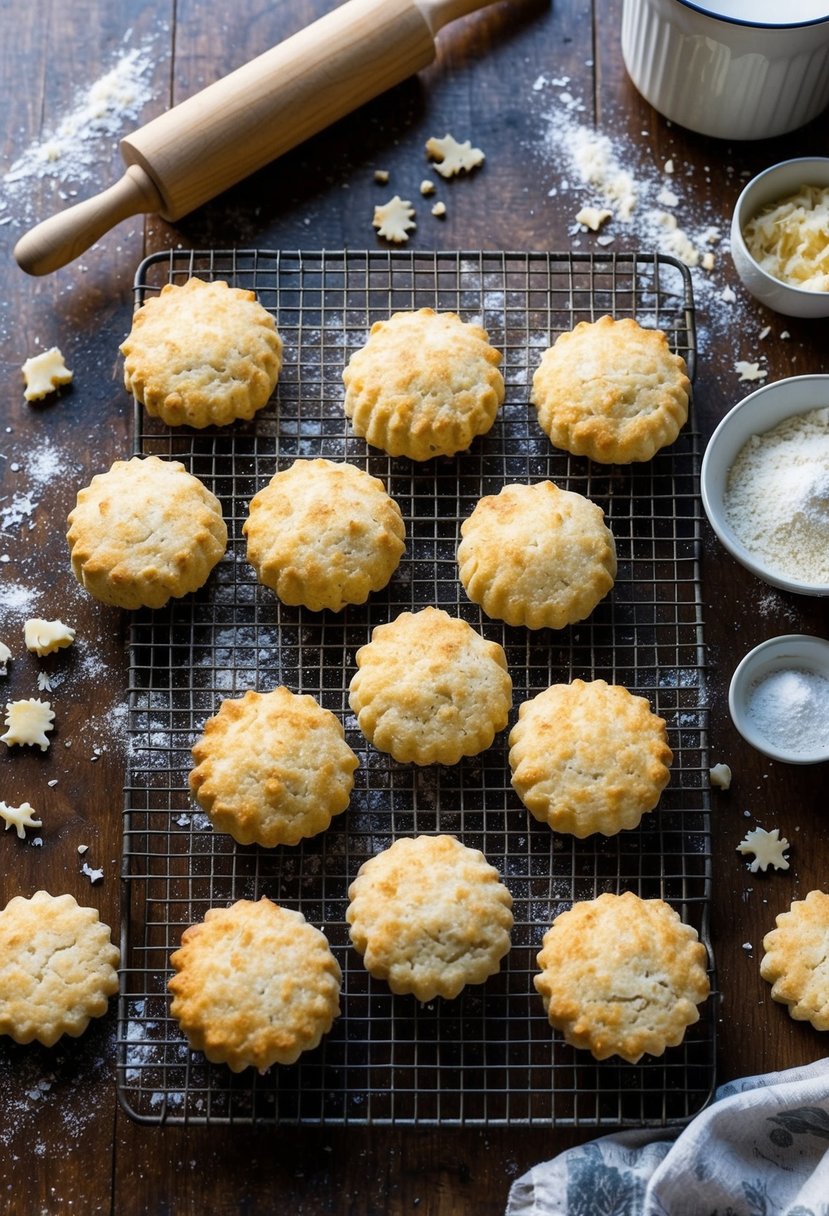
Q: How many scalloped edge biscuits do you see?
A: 14